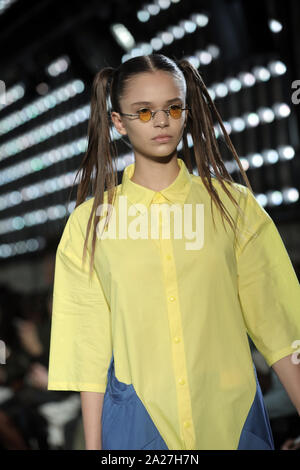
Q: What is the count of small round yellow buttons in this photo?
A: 5